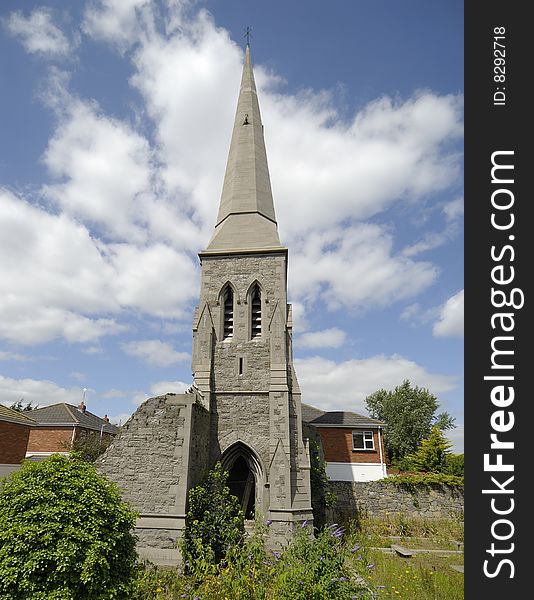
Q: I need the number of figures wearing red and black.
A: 0